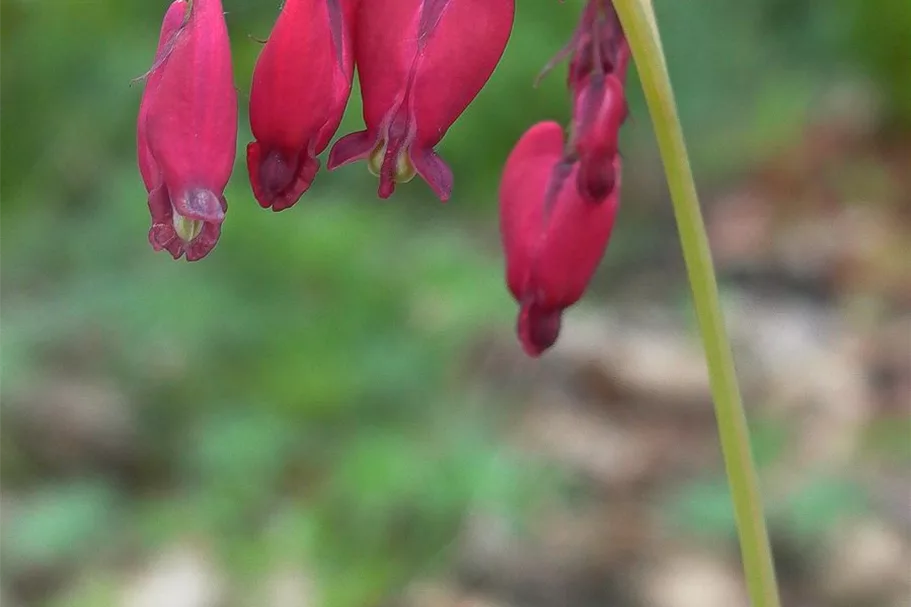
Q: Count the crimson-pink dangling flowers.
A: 5